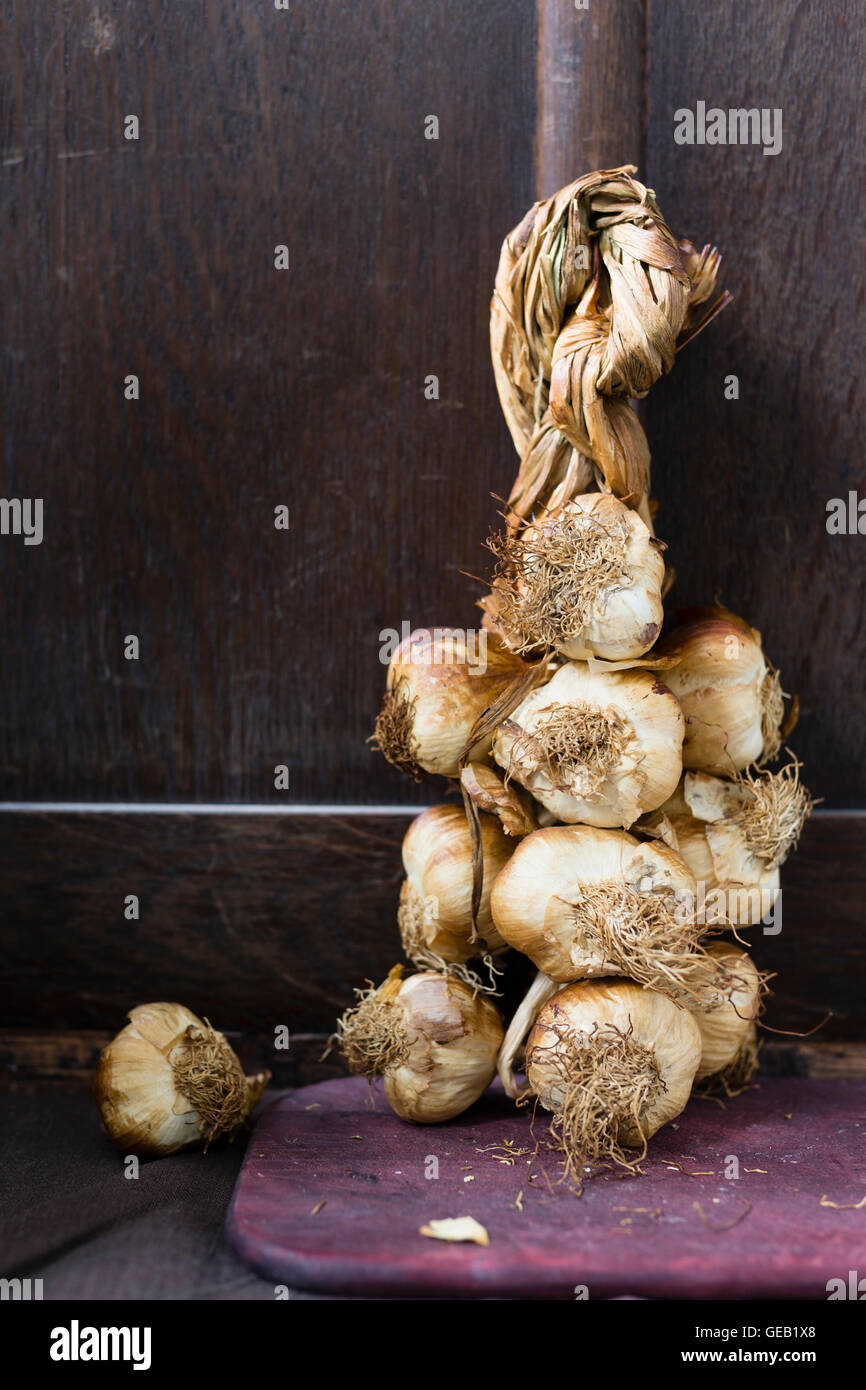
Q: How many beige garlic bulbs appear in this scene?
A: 11